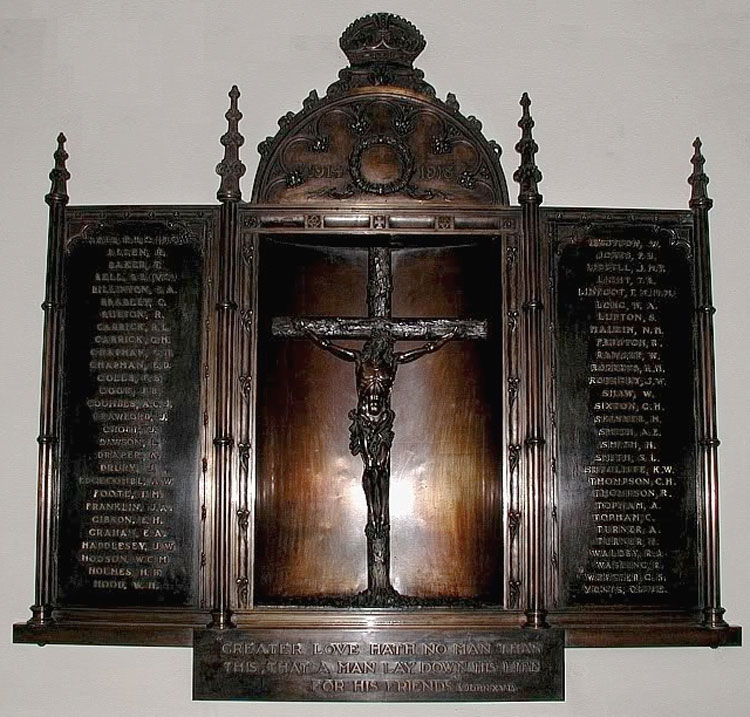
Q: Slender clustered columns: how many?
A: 4